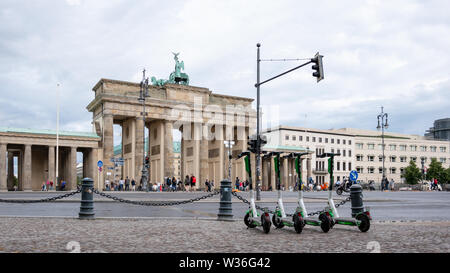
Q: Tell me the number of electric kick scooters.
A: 4